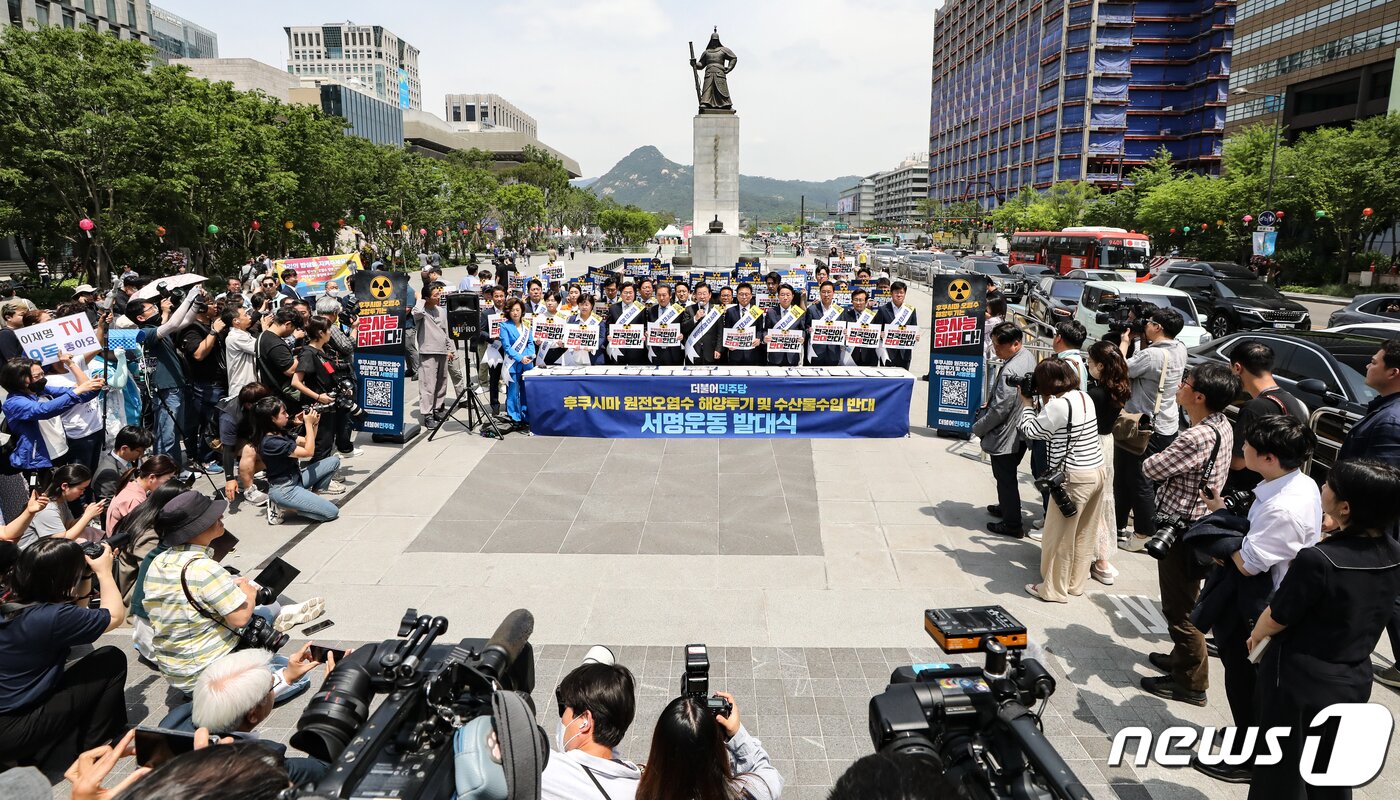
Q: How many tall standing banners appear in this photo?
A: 2